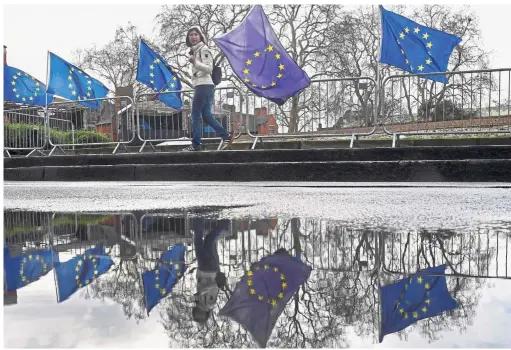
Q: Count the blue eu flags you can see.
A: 4